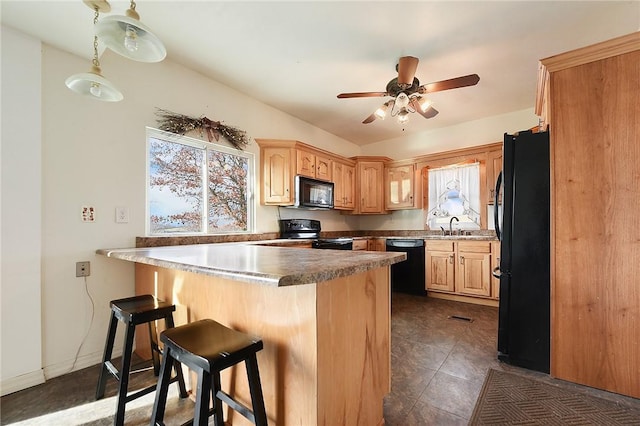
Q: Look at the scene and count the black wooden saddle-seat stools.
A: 2